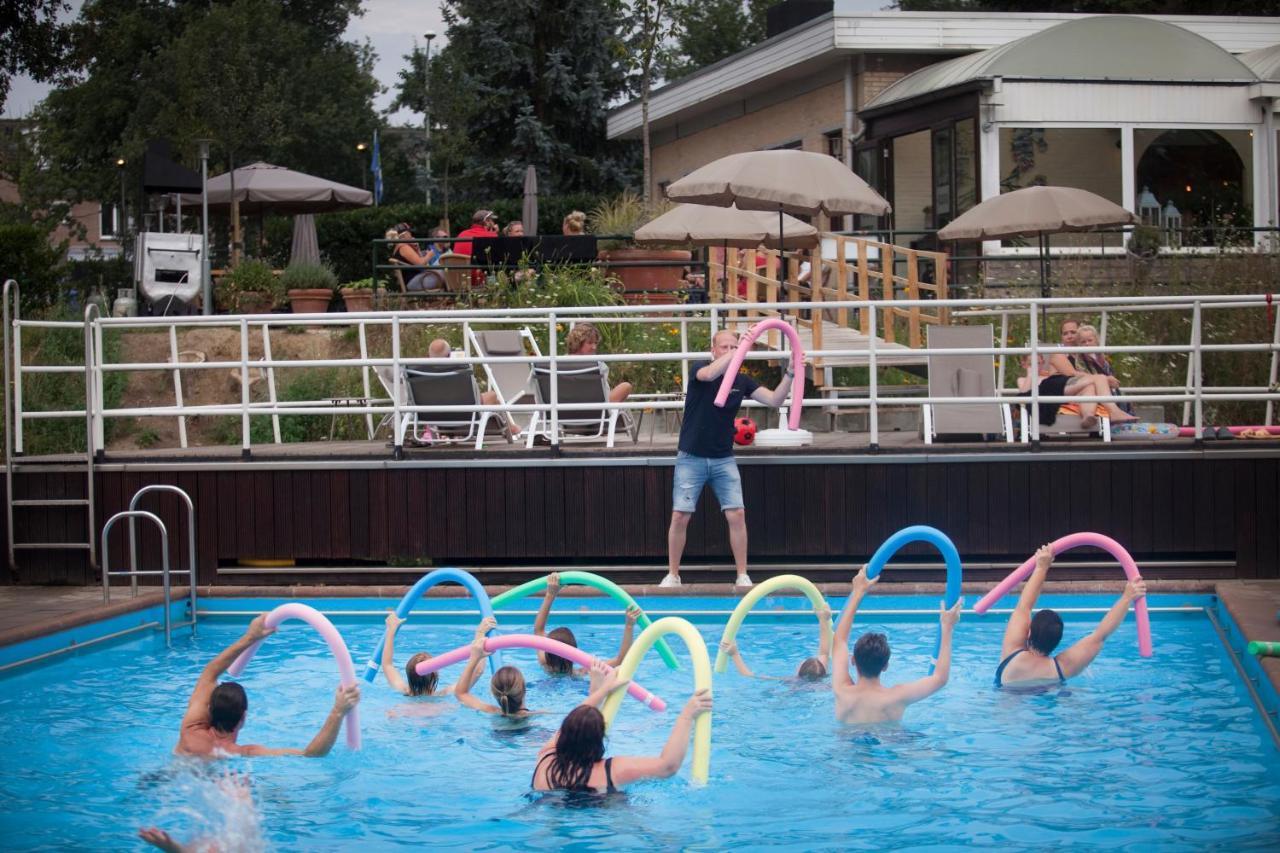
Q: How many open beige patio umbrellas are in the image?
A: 4